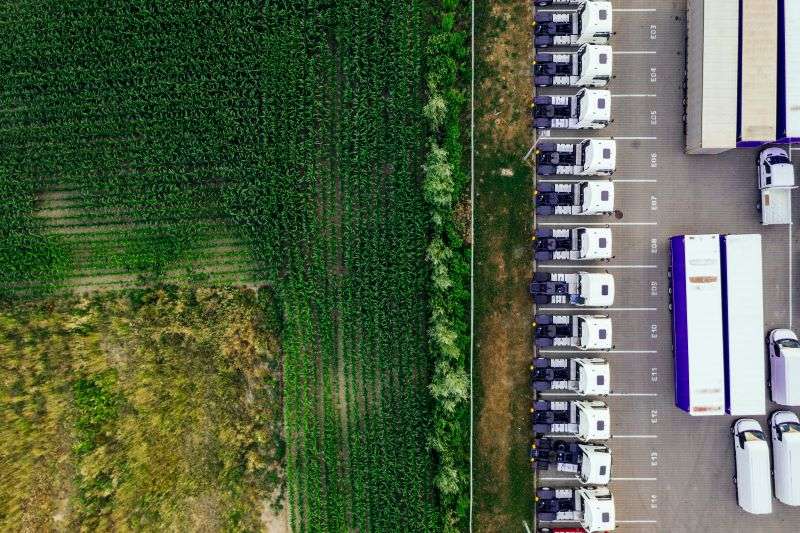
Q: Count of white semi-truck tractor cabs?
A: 12